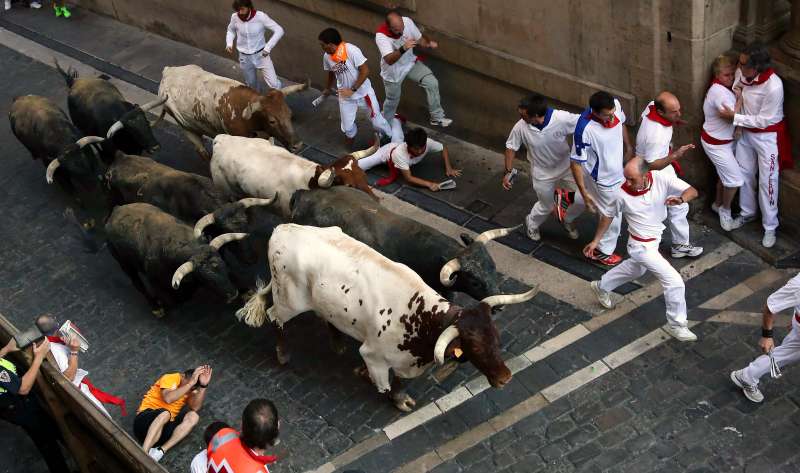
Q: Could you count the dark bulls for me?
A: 5